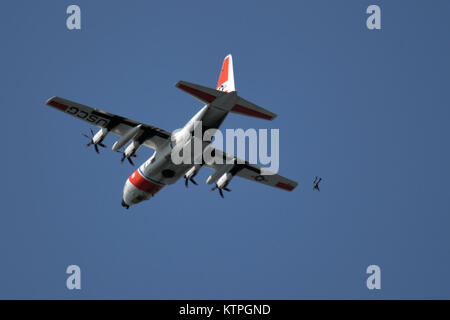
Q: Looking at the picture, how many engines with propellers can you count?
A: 4